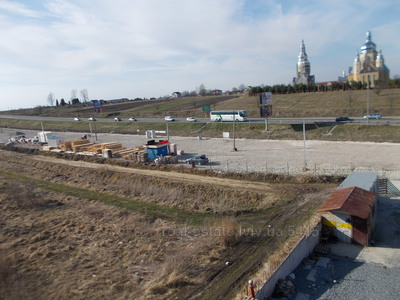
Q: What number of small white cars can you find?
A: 6